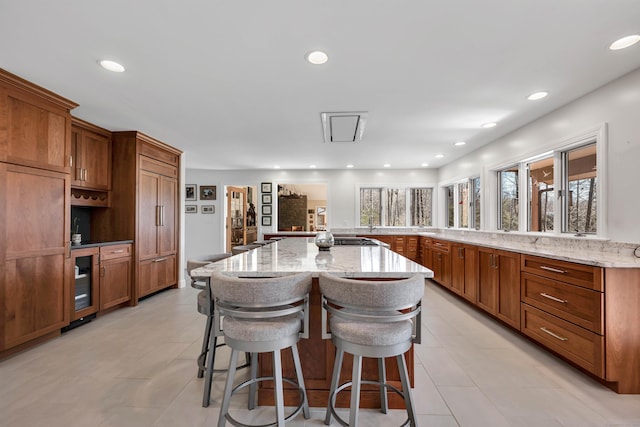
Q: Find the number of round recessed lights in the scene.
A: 12